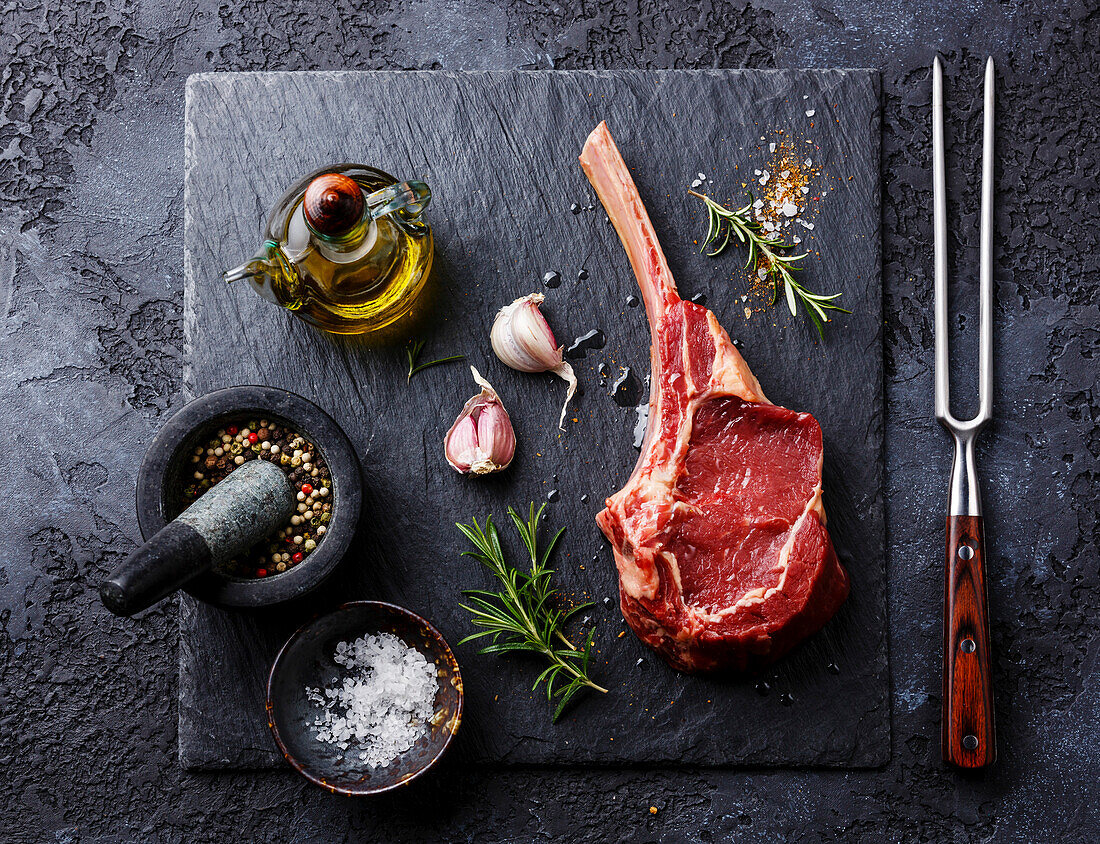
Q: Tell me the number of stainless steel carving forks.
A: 1